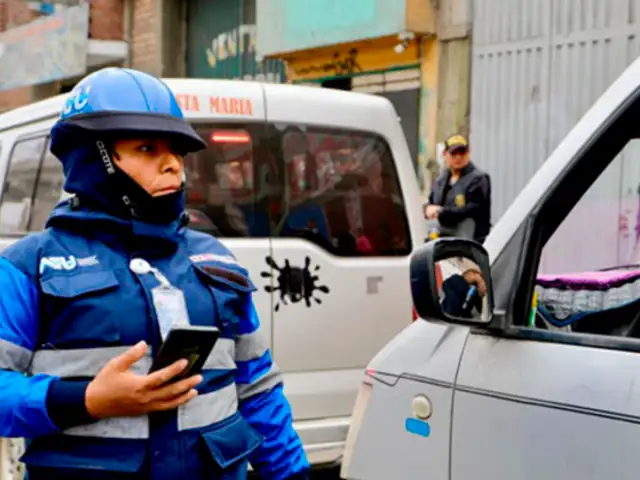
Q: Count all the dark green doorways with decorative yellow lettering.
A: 1